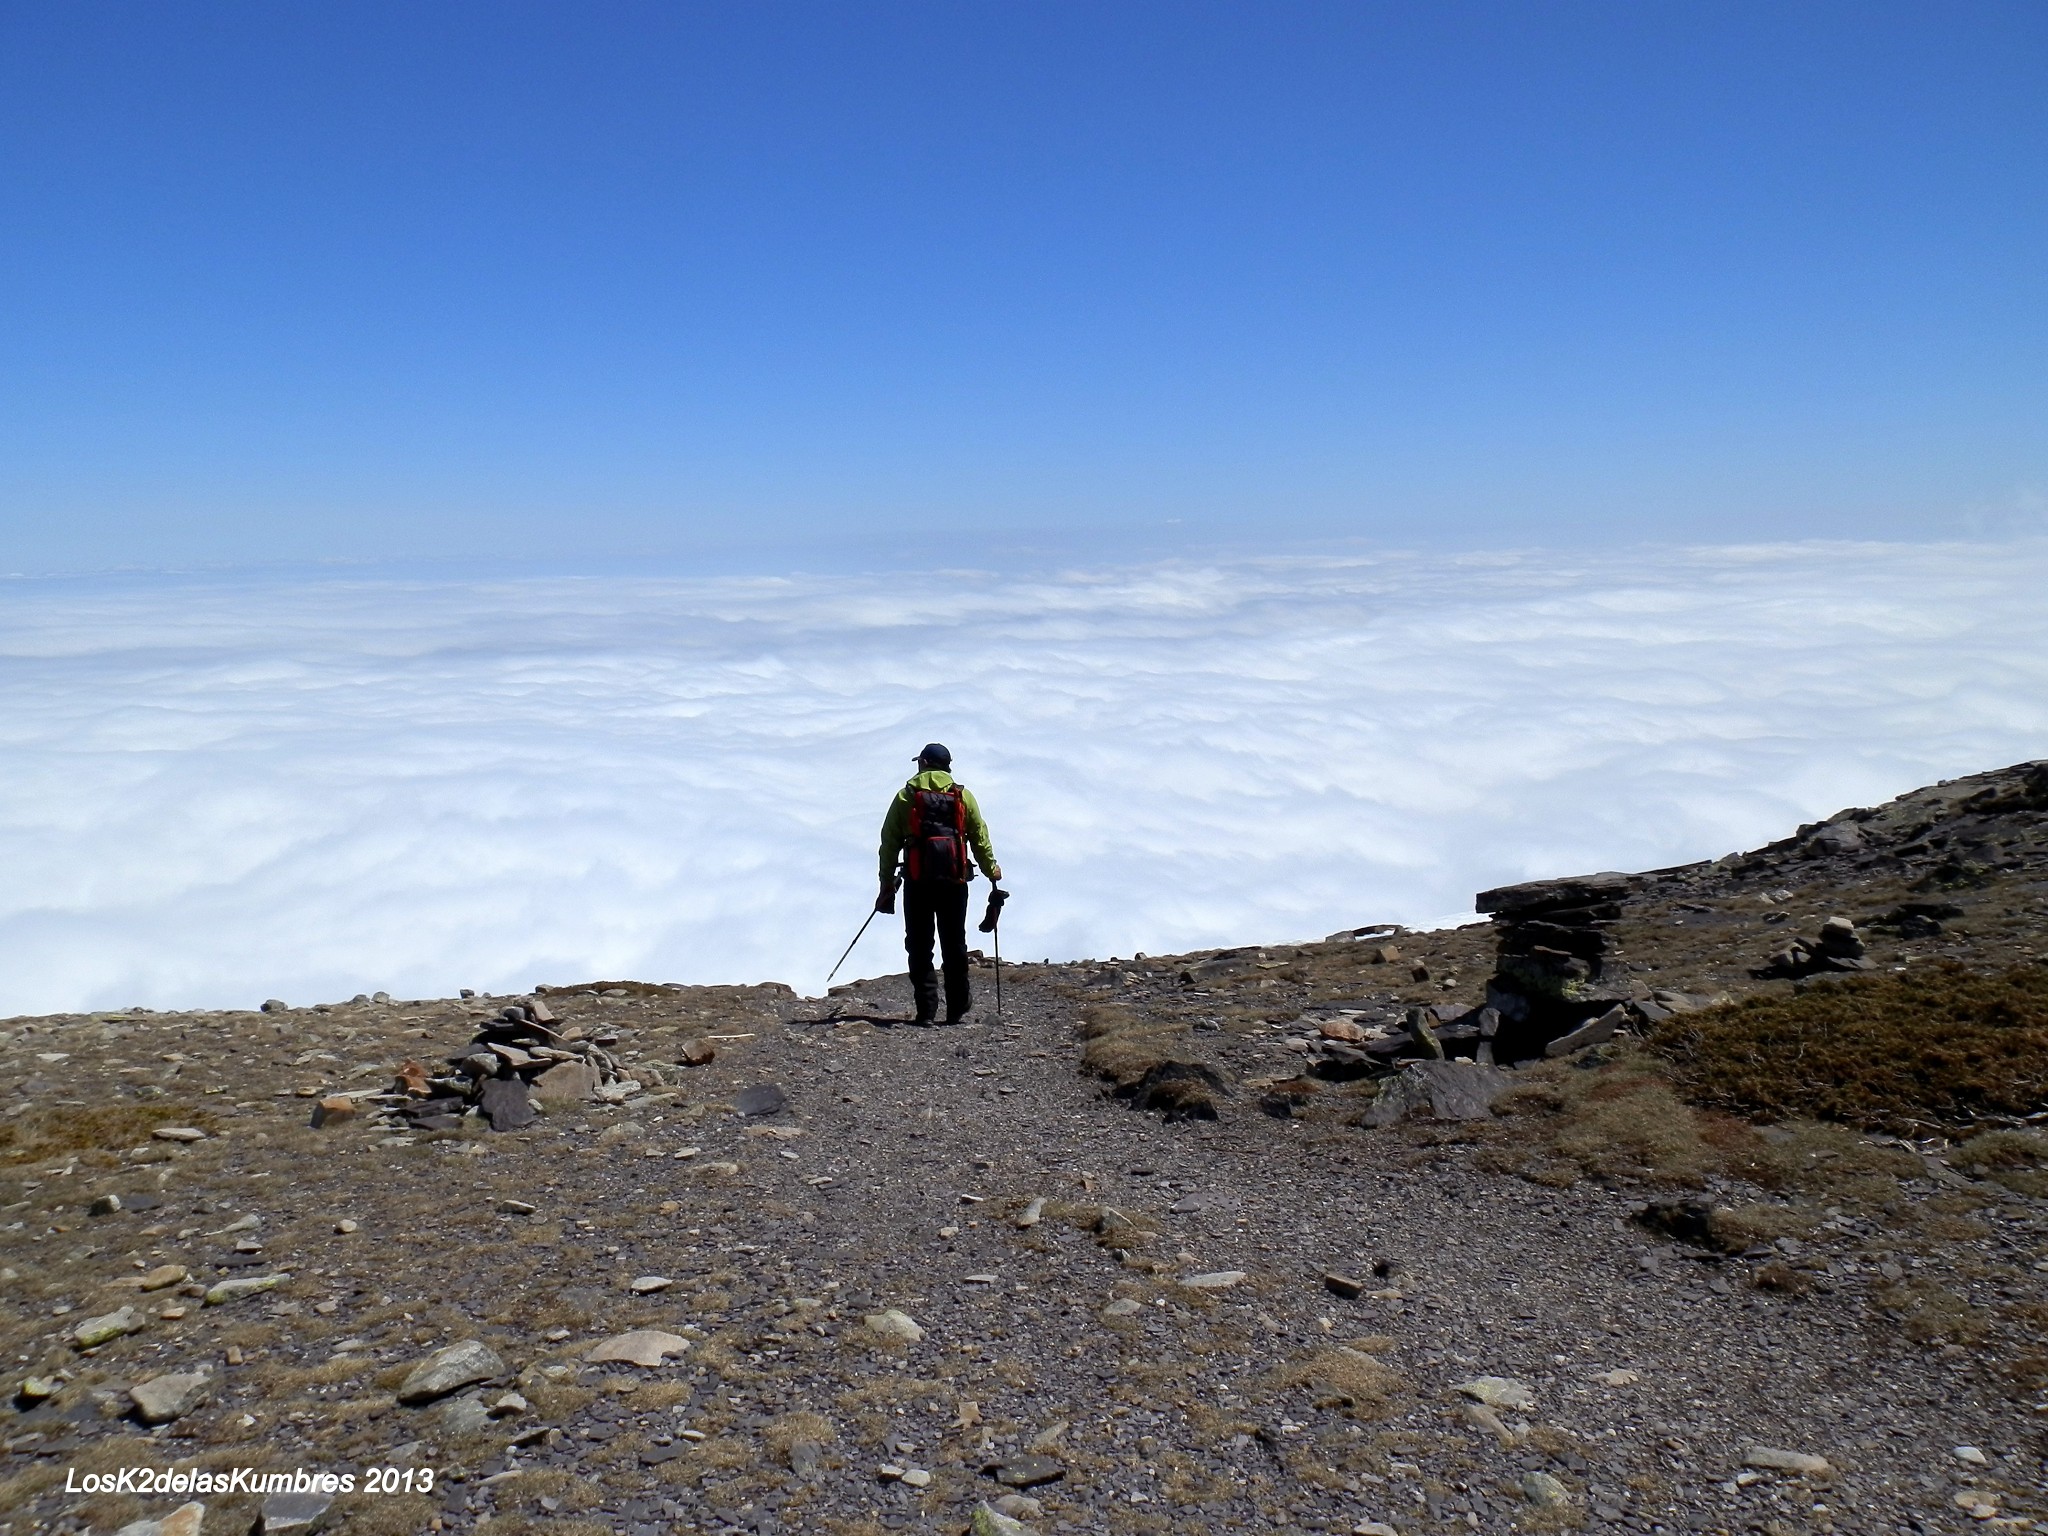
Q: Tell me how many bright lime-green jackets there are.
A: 1